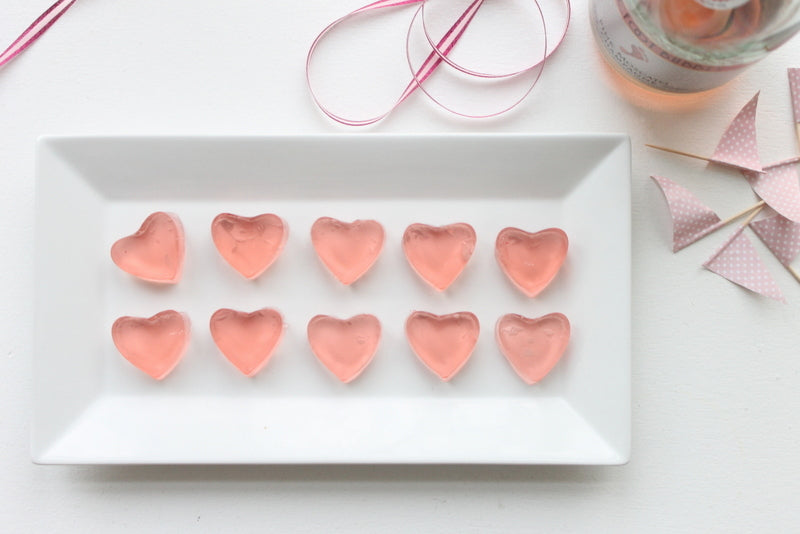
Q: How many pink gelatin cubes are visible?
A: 10